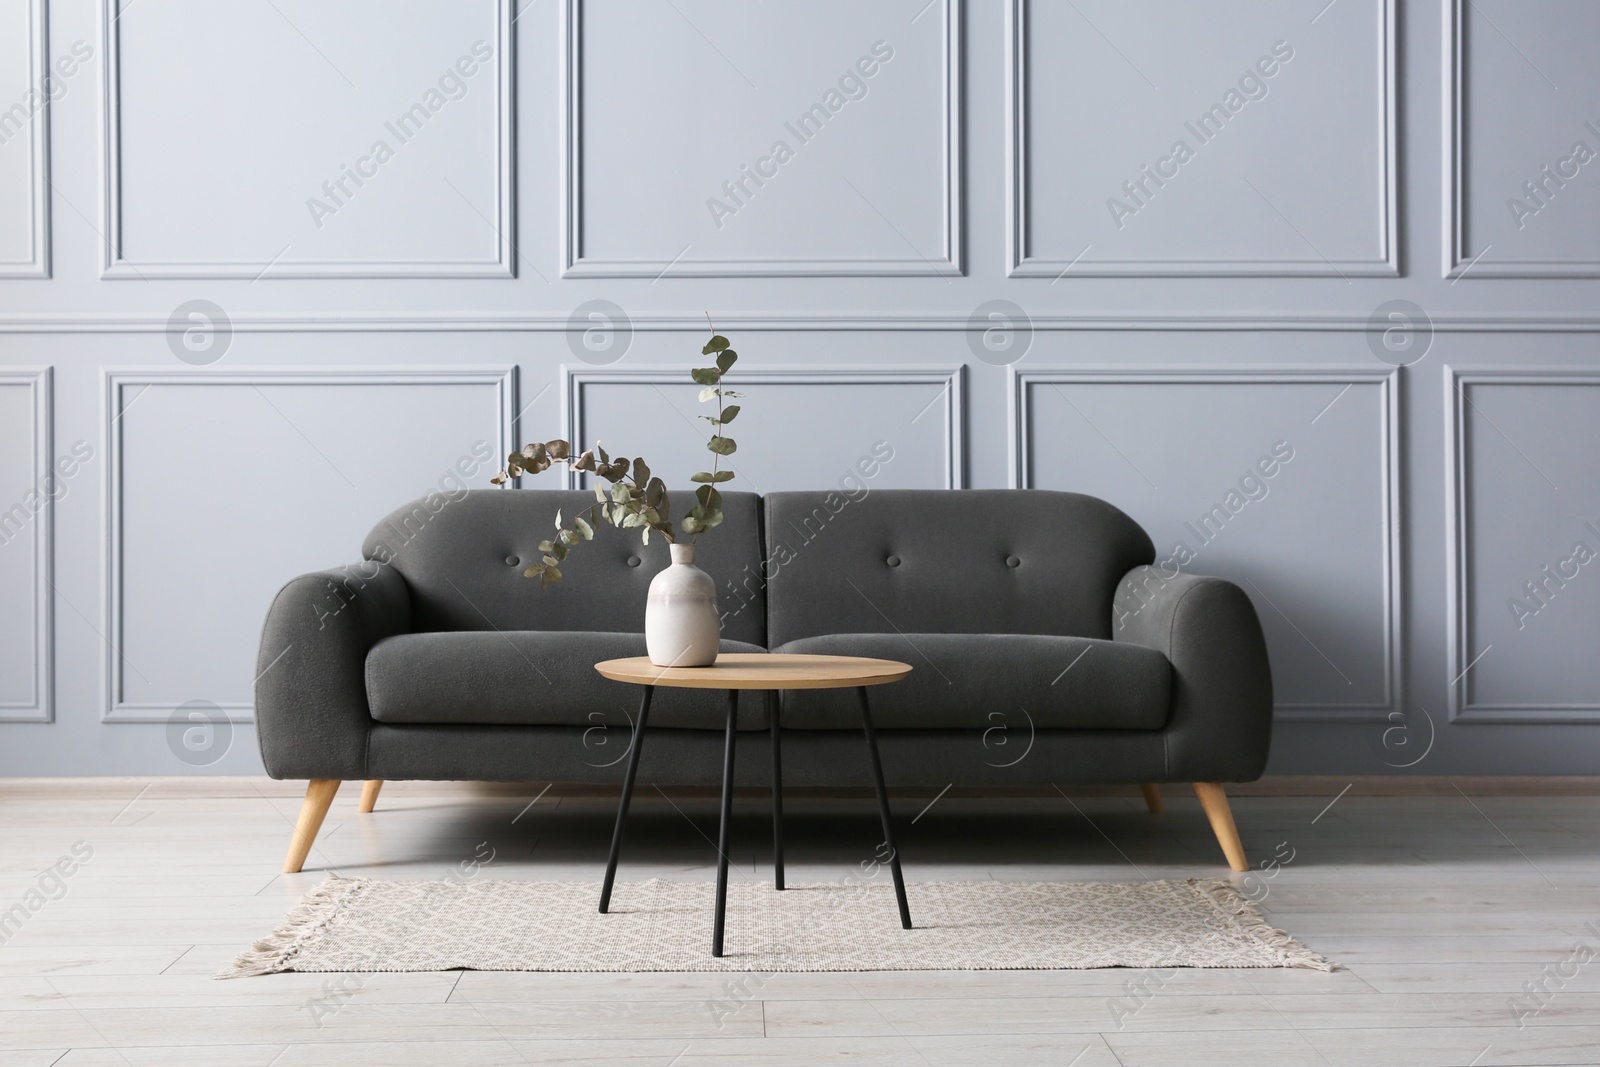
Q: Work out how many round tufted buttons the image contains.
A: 4